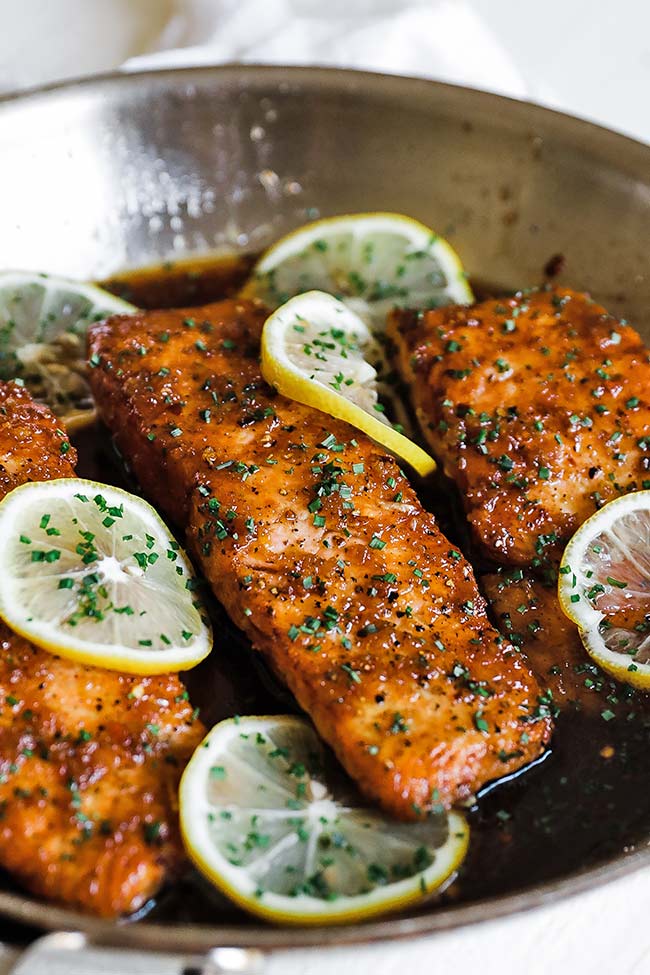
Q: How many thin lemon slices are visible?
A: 6